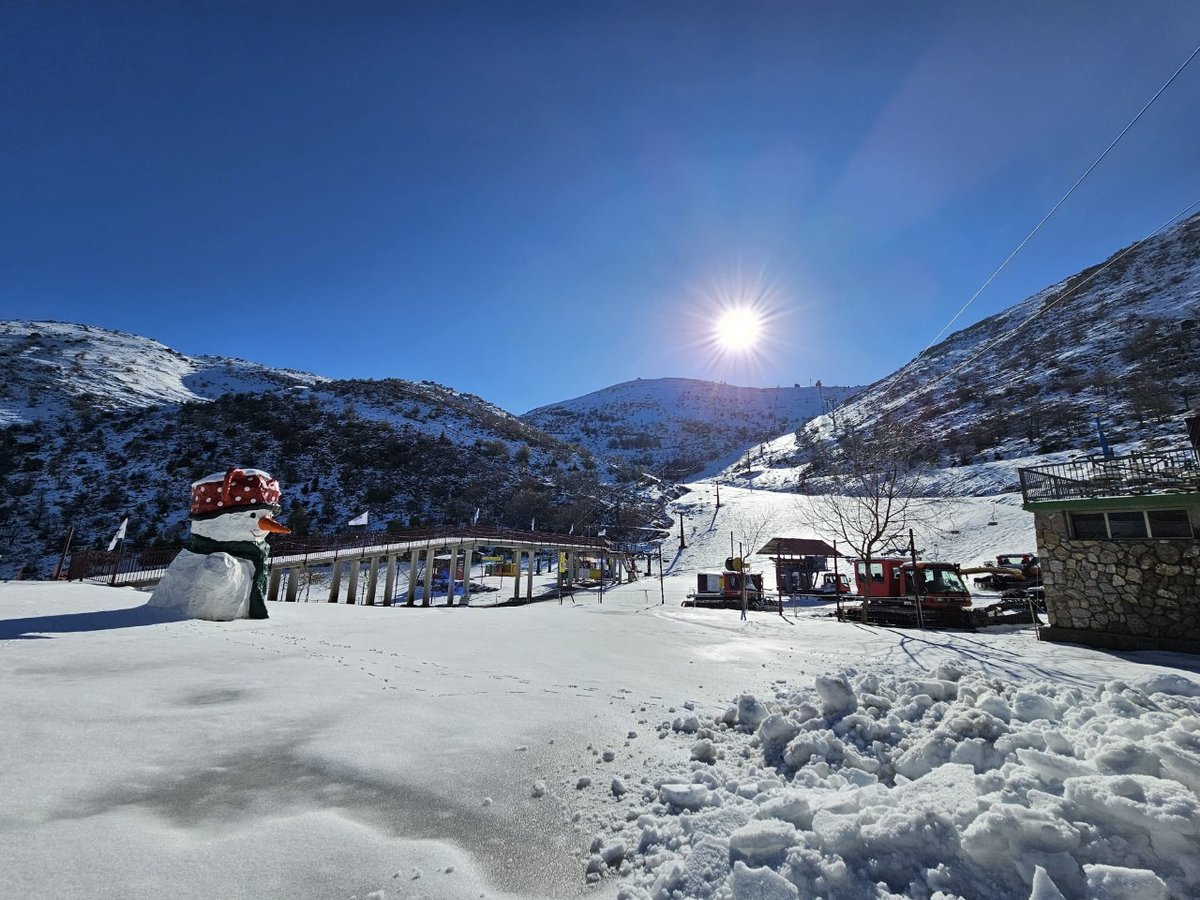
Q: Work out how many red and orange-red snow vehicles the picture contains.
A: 4